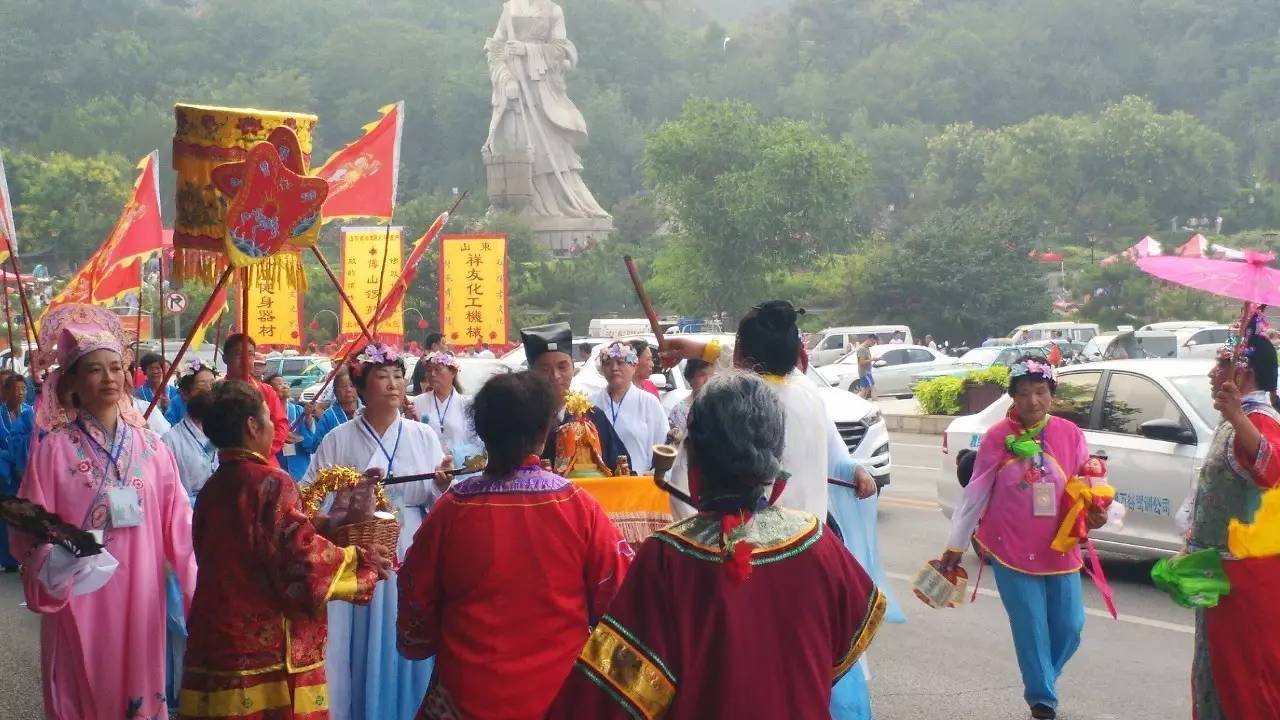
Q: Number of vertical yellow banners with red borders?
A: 3